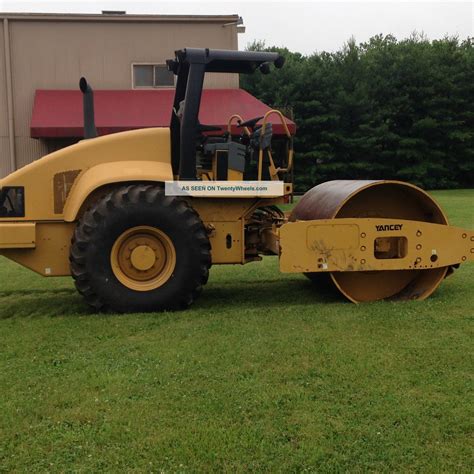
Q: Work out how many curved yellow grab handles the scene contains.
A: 2